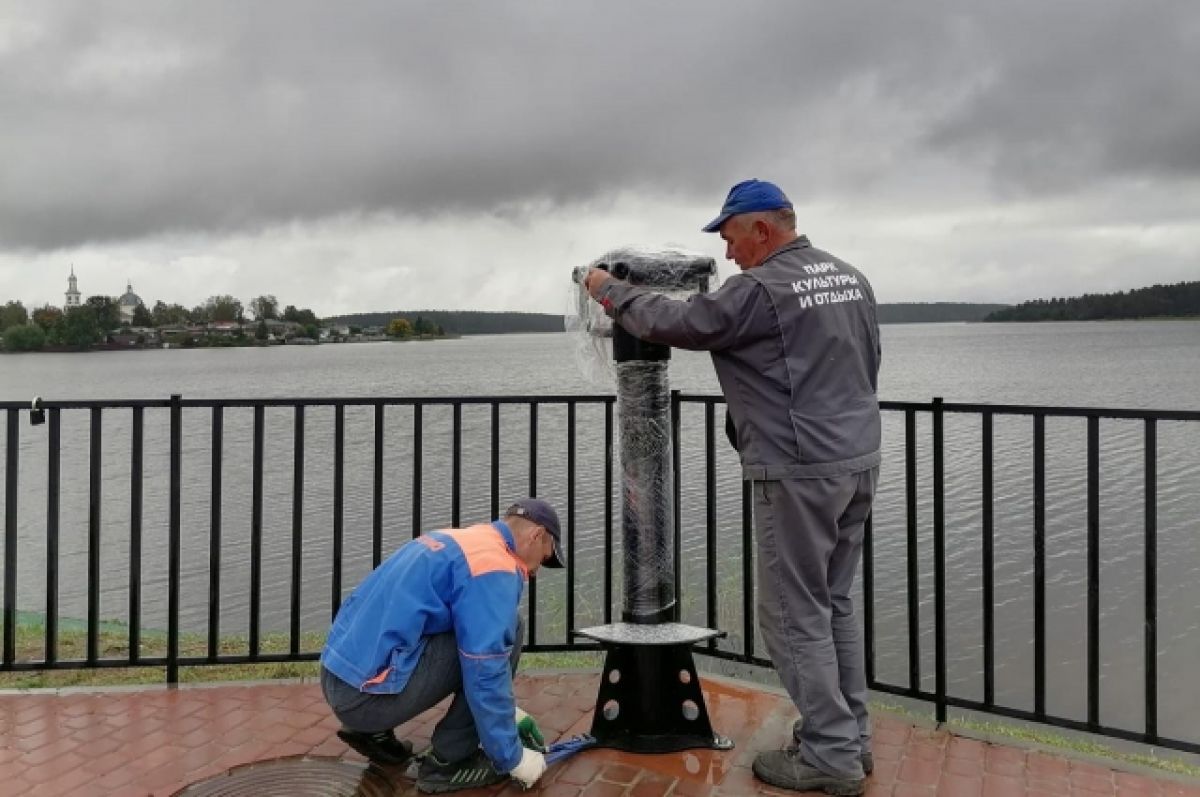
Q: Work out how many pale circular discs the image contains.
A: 4